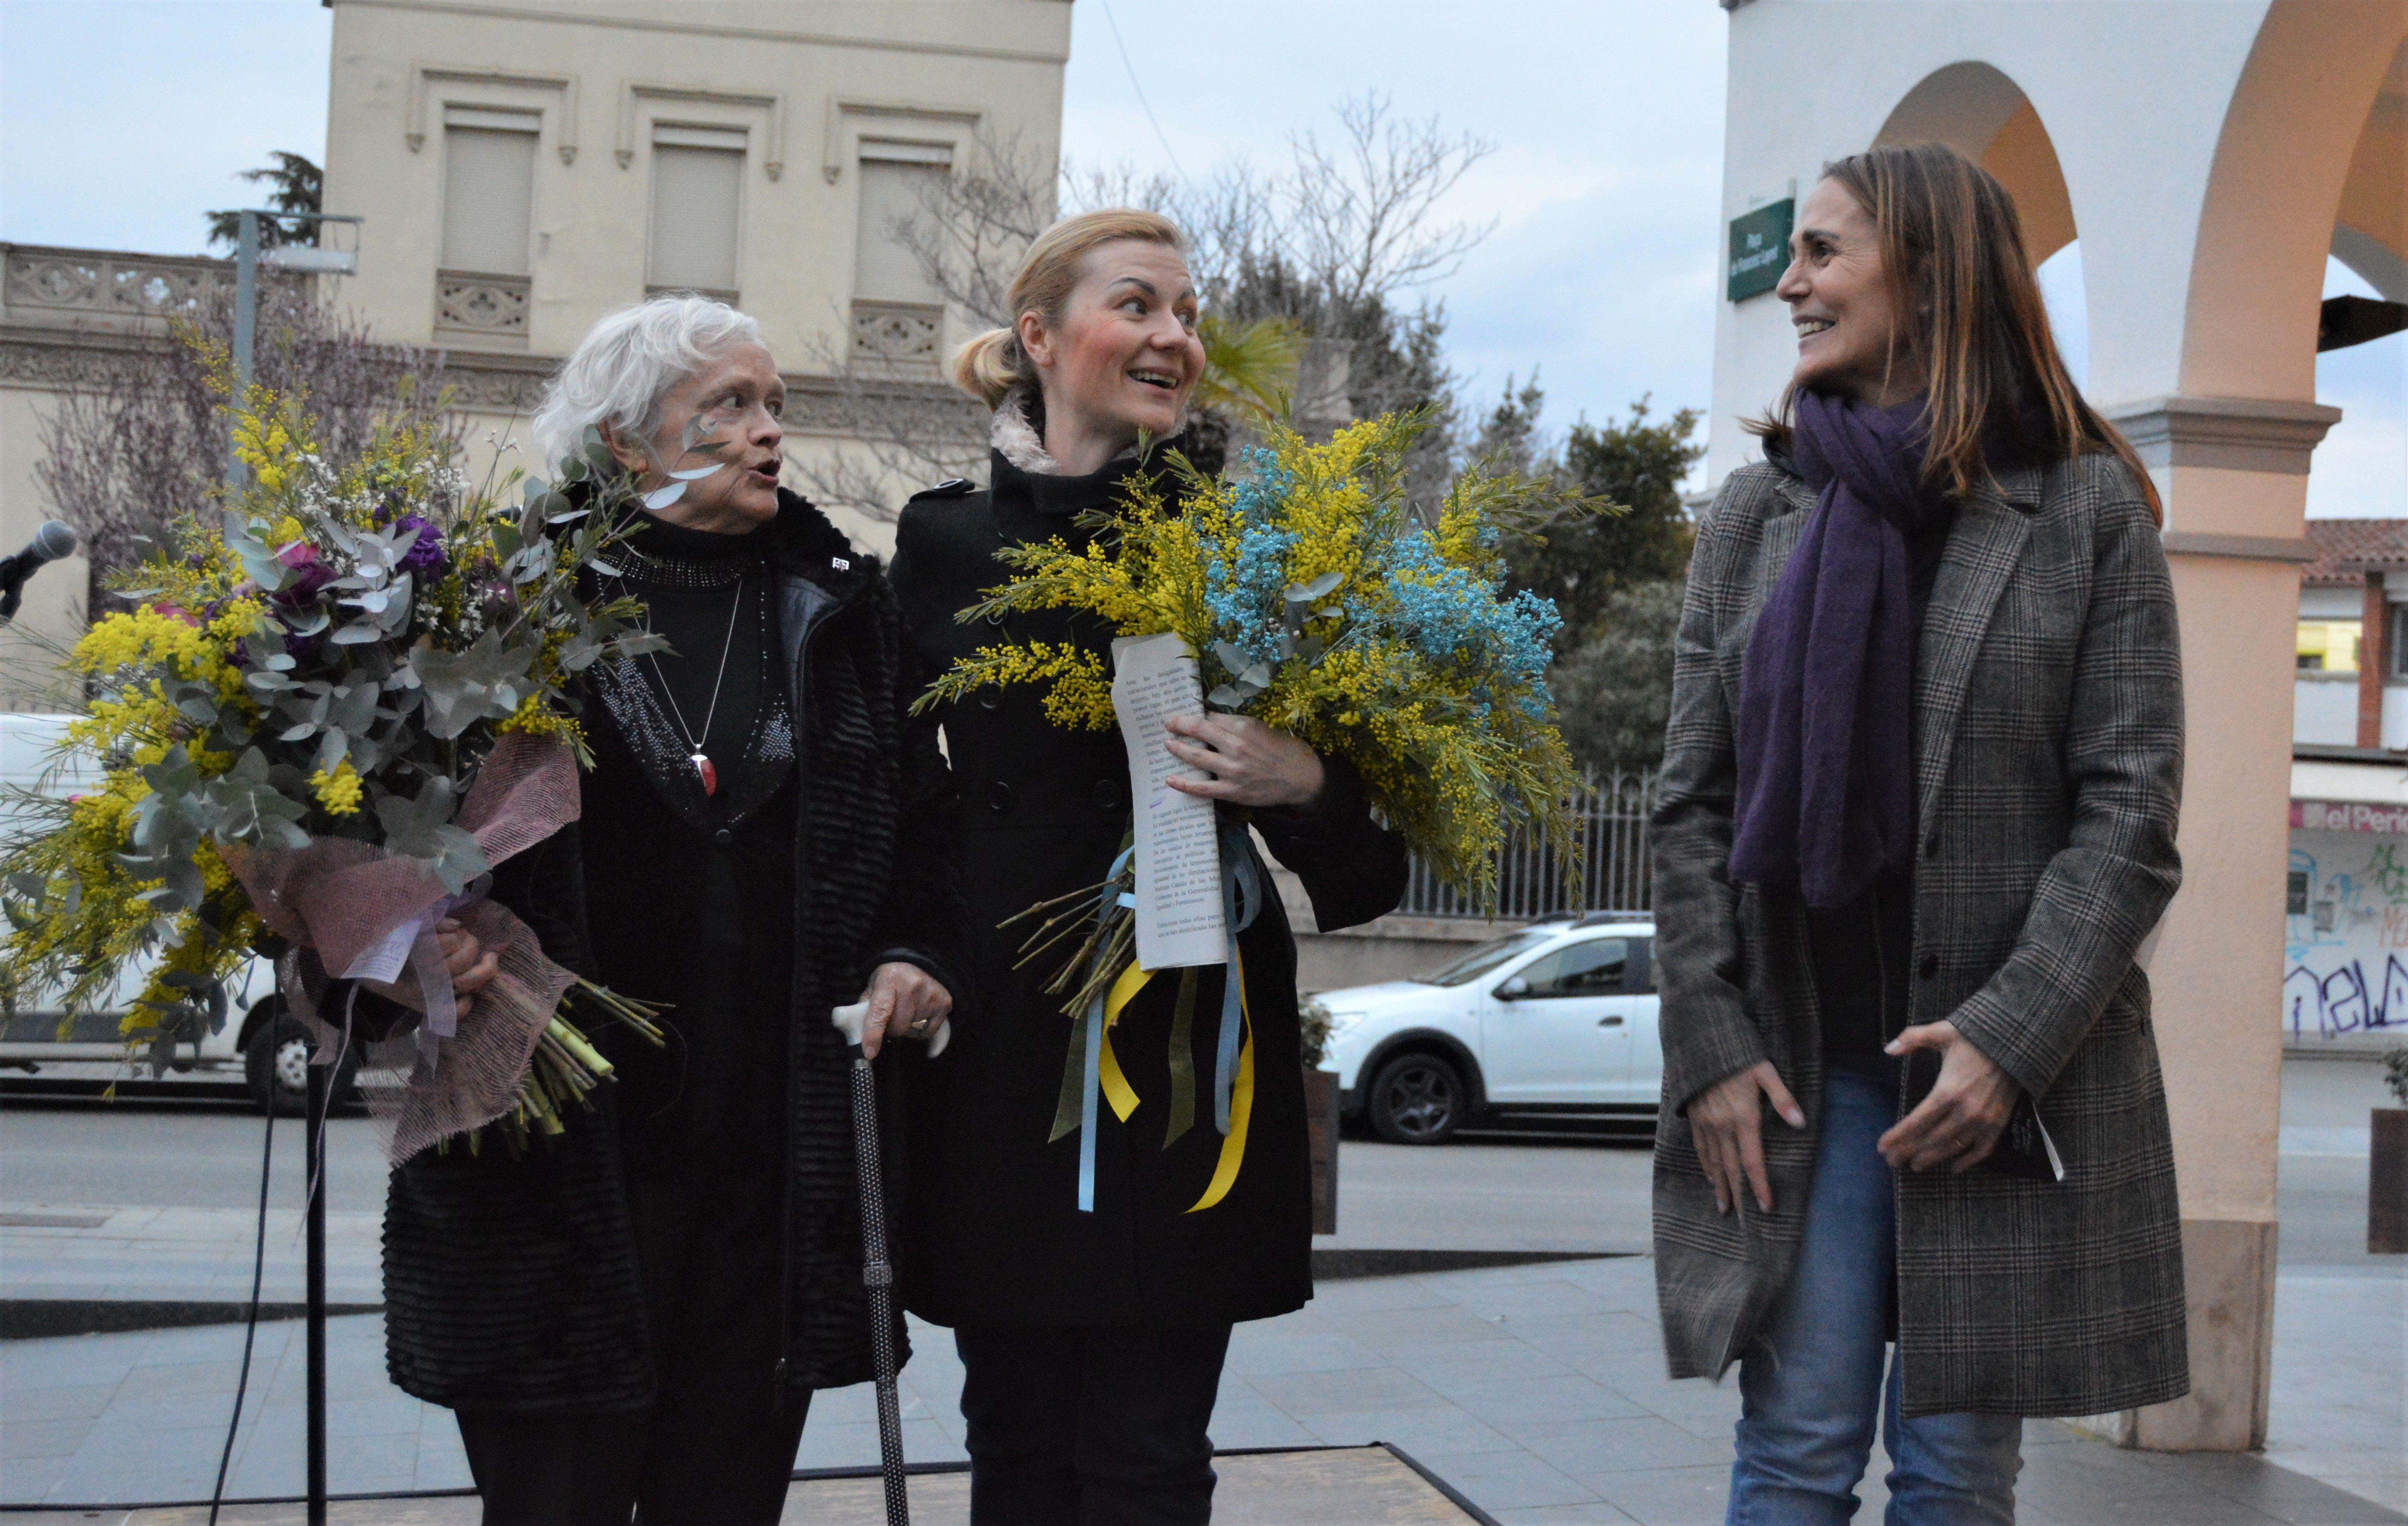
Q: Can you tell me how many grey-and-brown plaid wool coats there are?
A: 1